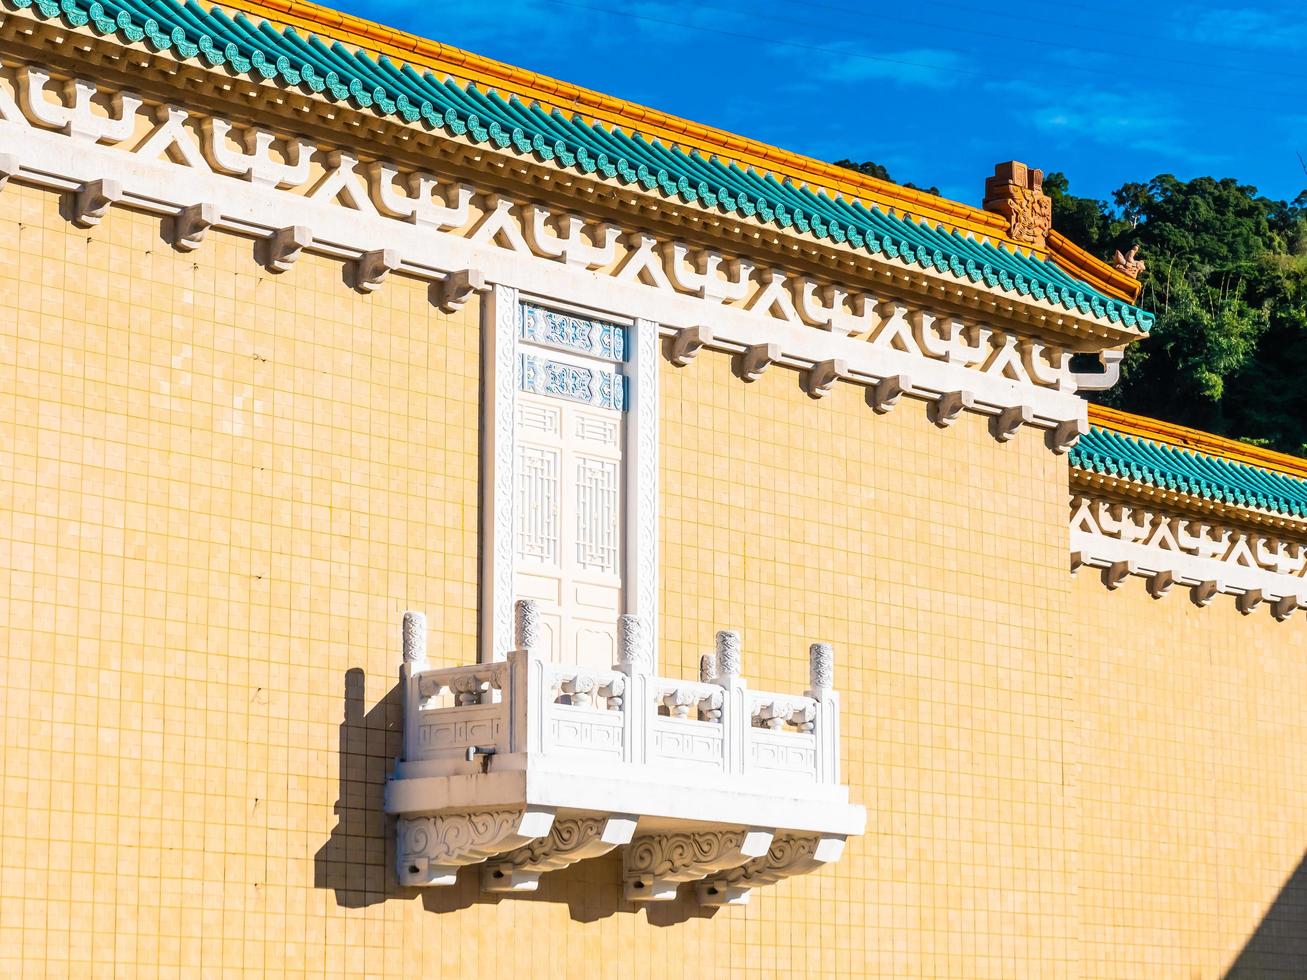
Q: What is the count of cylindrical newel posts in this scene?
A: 6